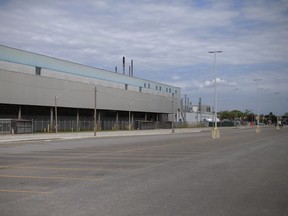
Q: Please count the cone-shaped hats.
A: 0